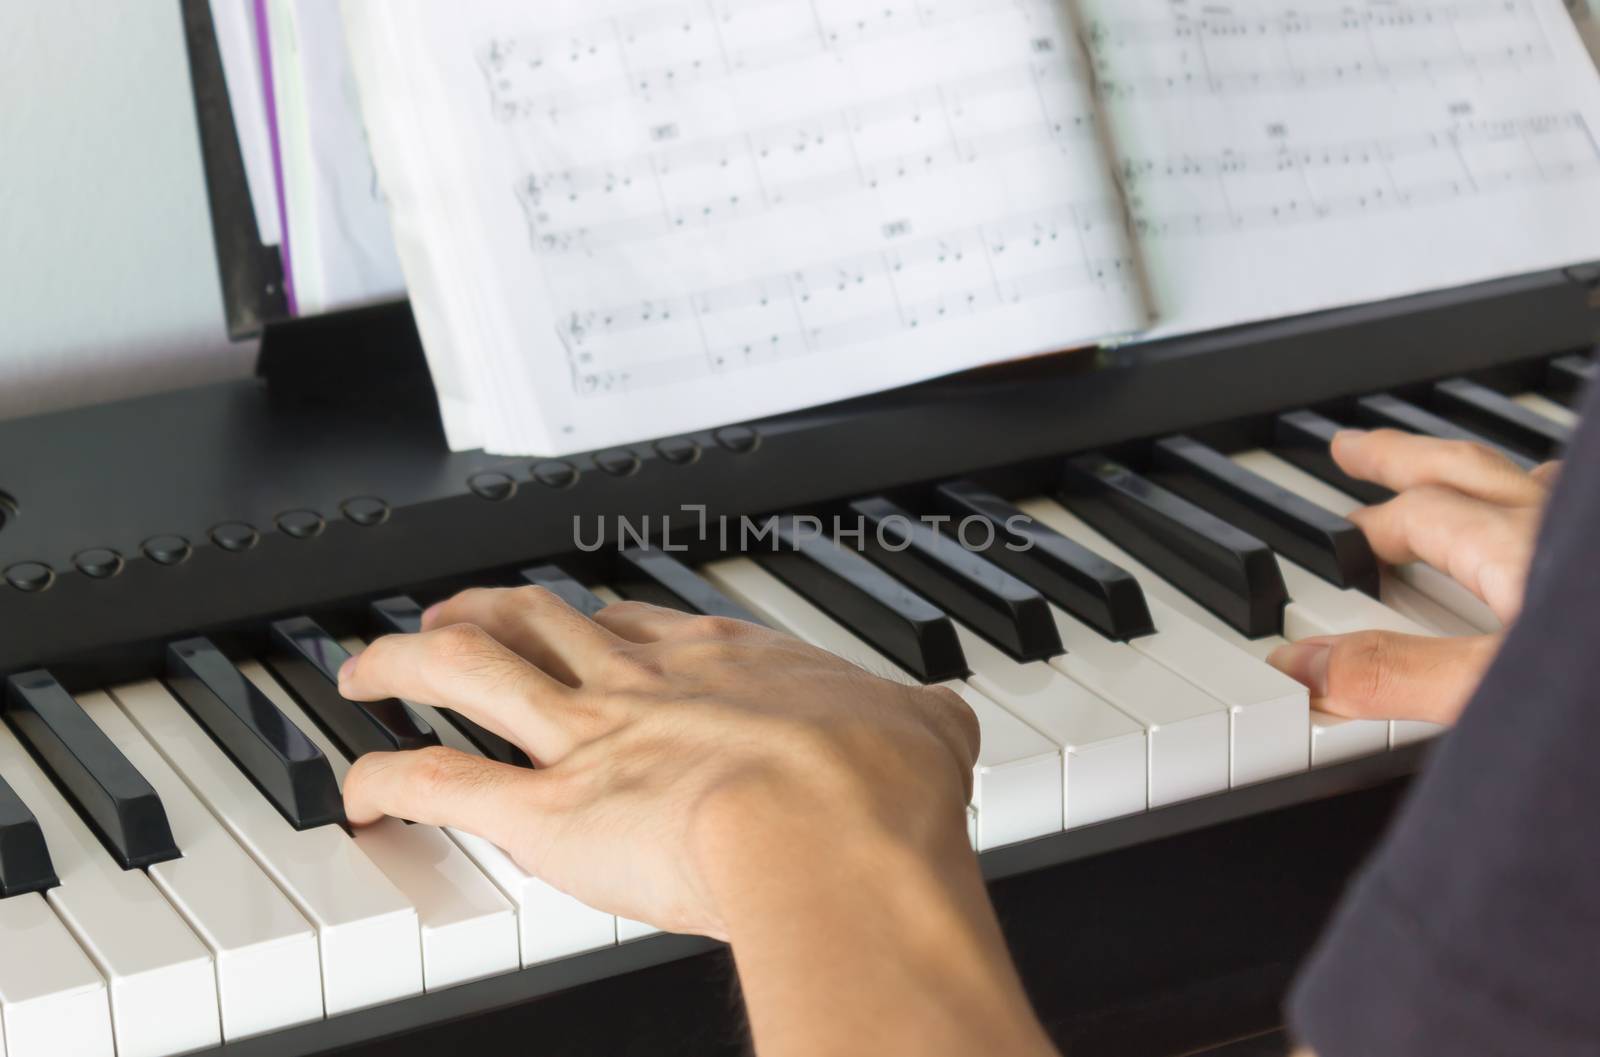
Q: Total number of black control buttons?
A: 11